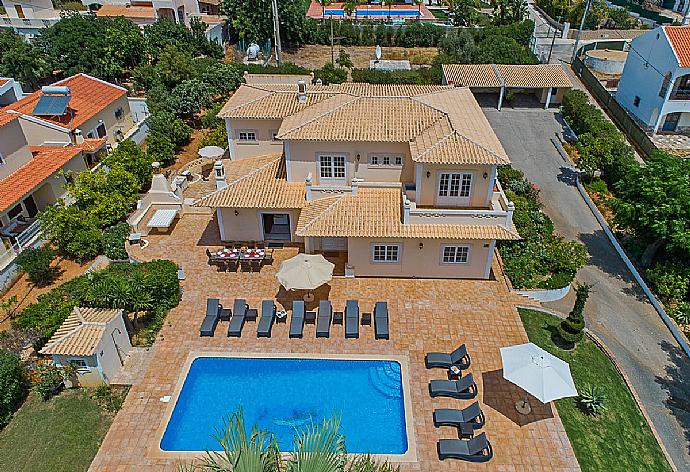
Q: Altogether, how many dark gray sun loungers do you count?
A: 11